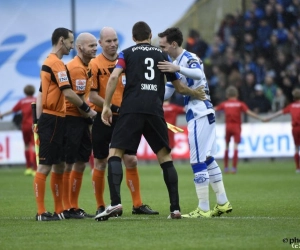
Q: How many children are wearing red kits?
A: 4